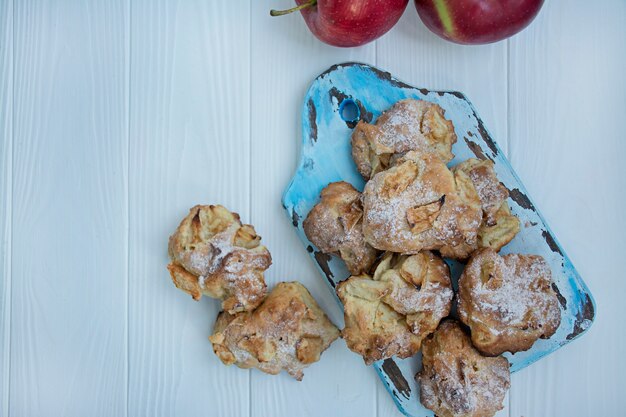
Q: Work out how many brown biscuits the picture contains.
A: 9